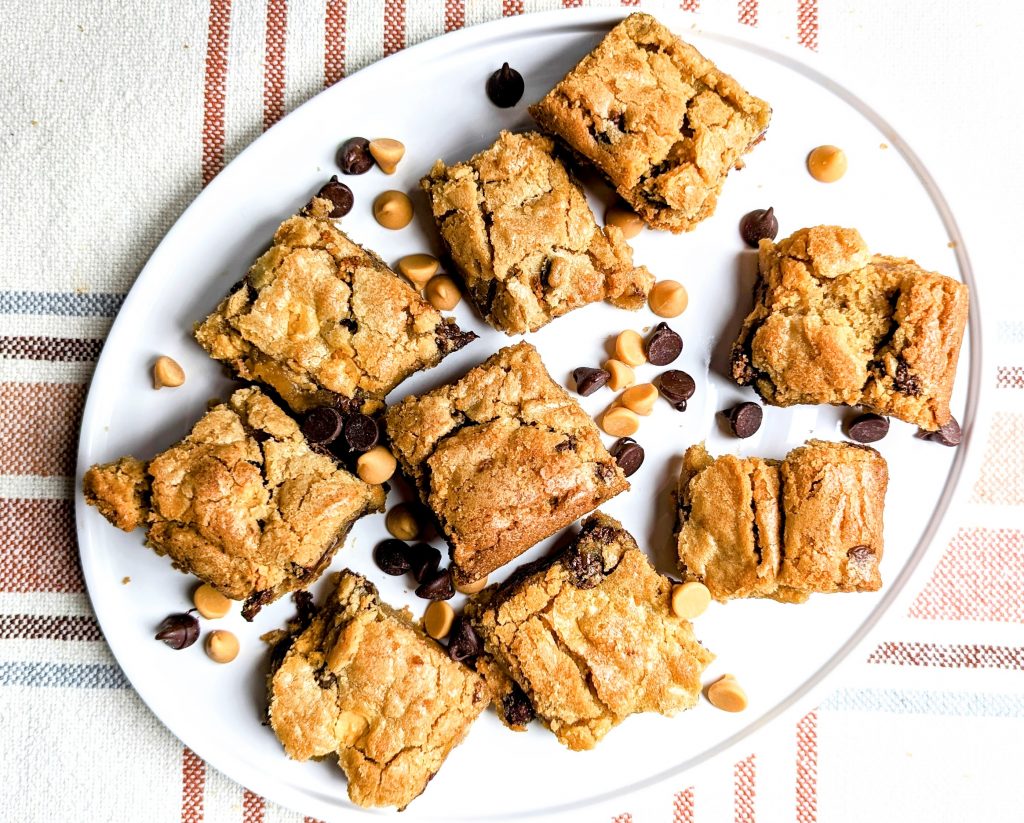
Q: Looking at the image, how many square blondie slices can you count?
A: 9